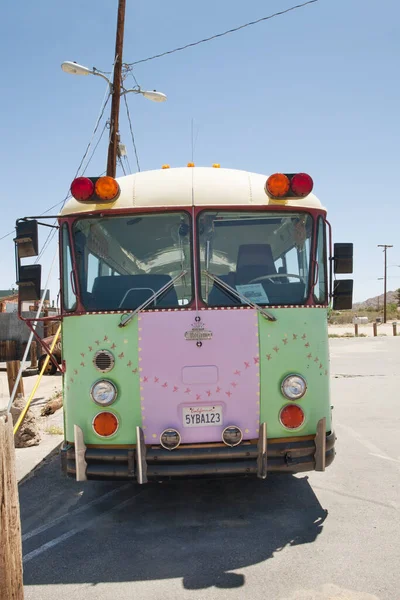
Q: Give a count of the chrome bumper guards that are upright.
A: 4